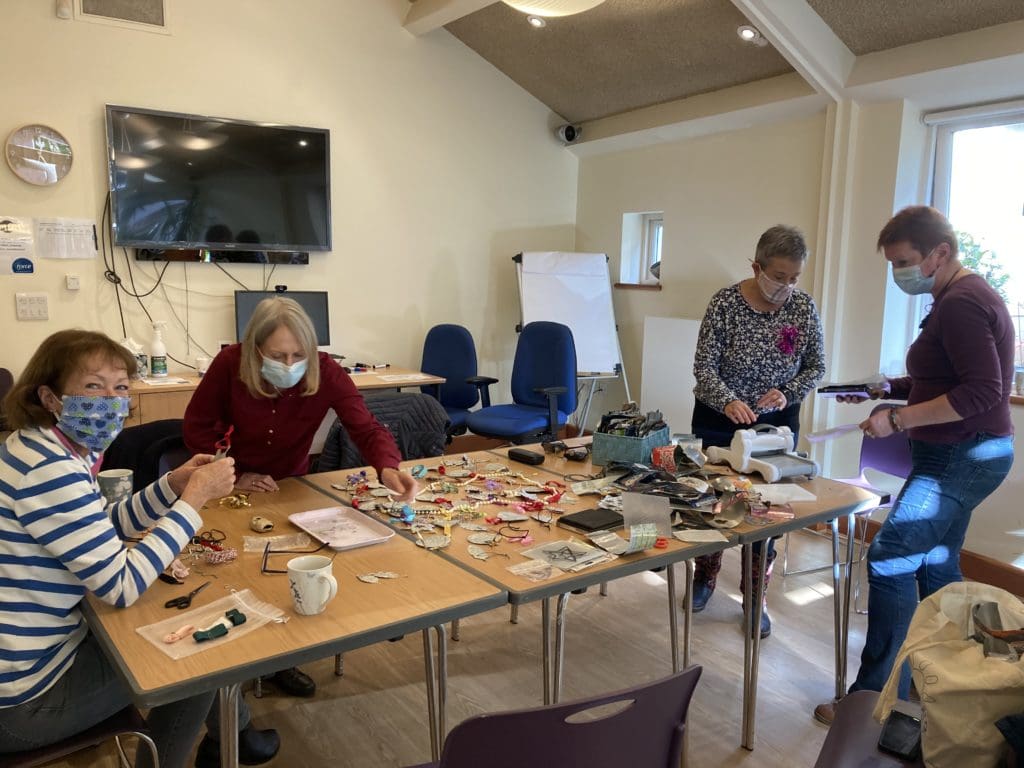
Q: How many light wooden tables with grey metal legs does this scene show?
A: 3